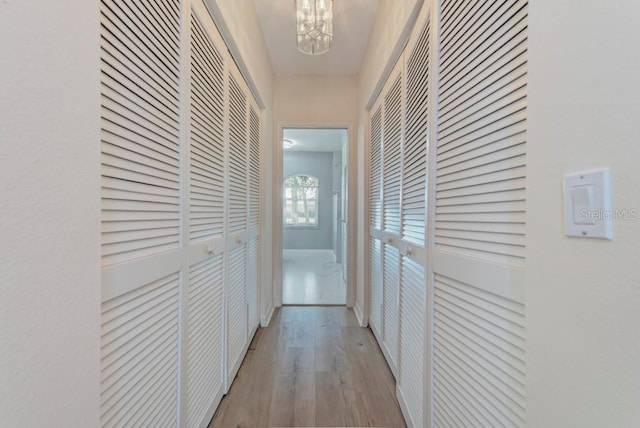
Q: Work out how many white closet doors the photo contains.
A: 8